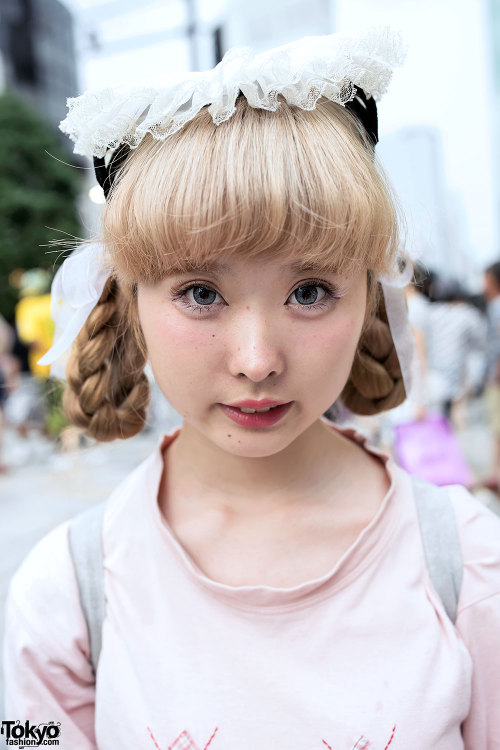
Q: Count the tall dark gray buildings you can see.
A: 1